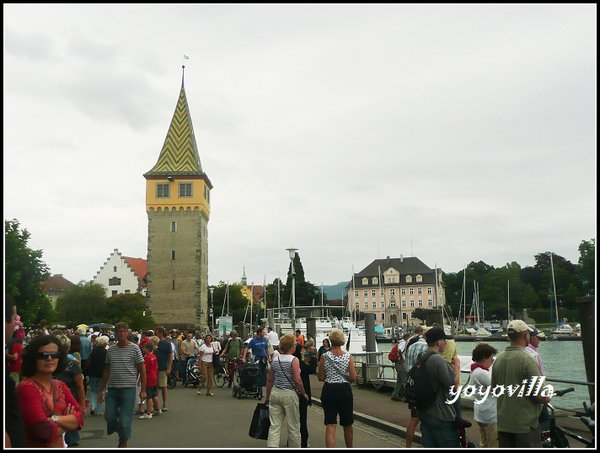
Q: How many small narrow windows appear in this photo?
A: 3